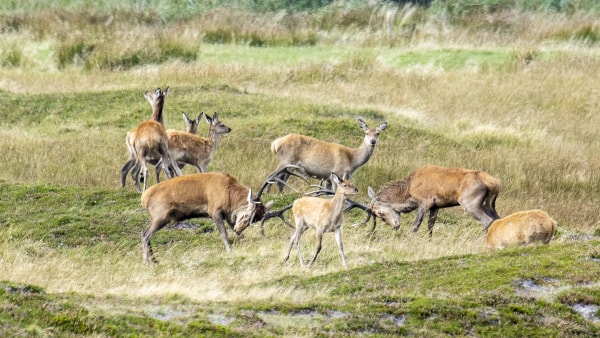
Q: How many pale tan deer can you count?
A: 1